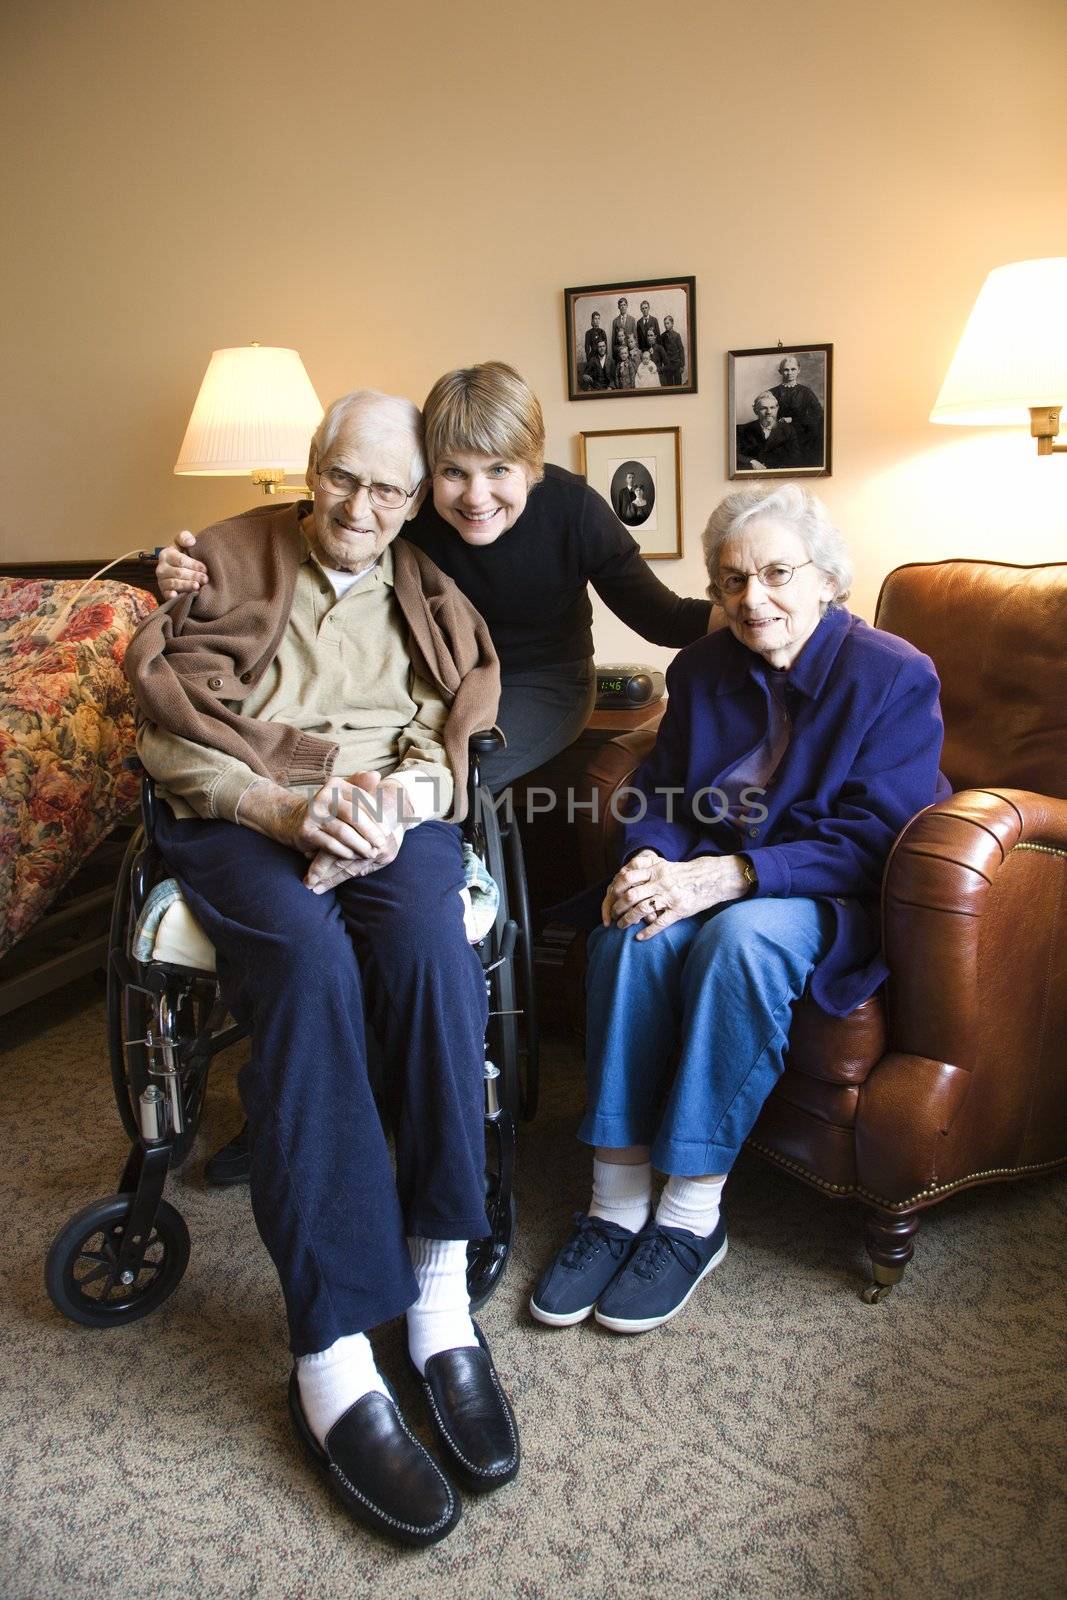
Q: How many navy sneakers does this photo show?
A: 2